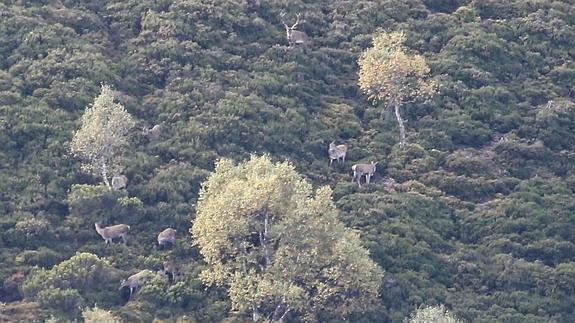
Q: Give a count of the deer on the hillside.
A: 9